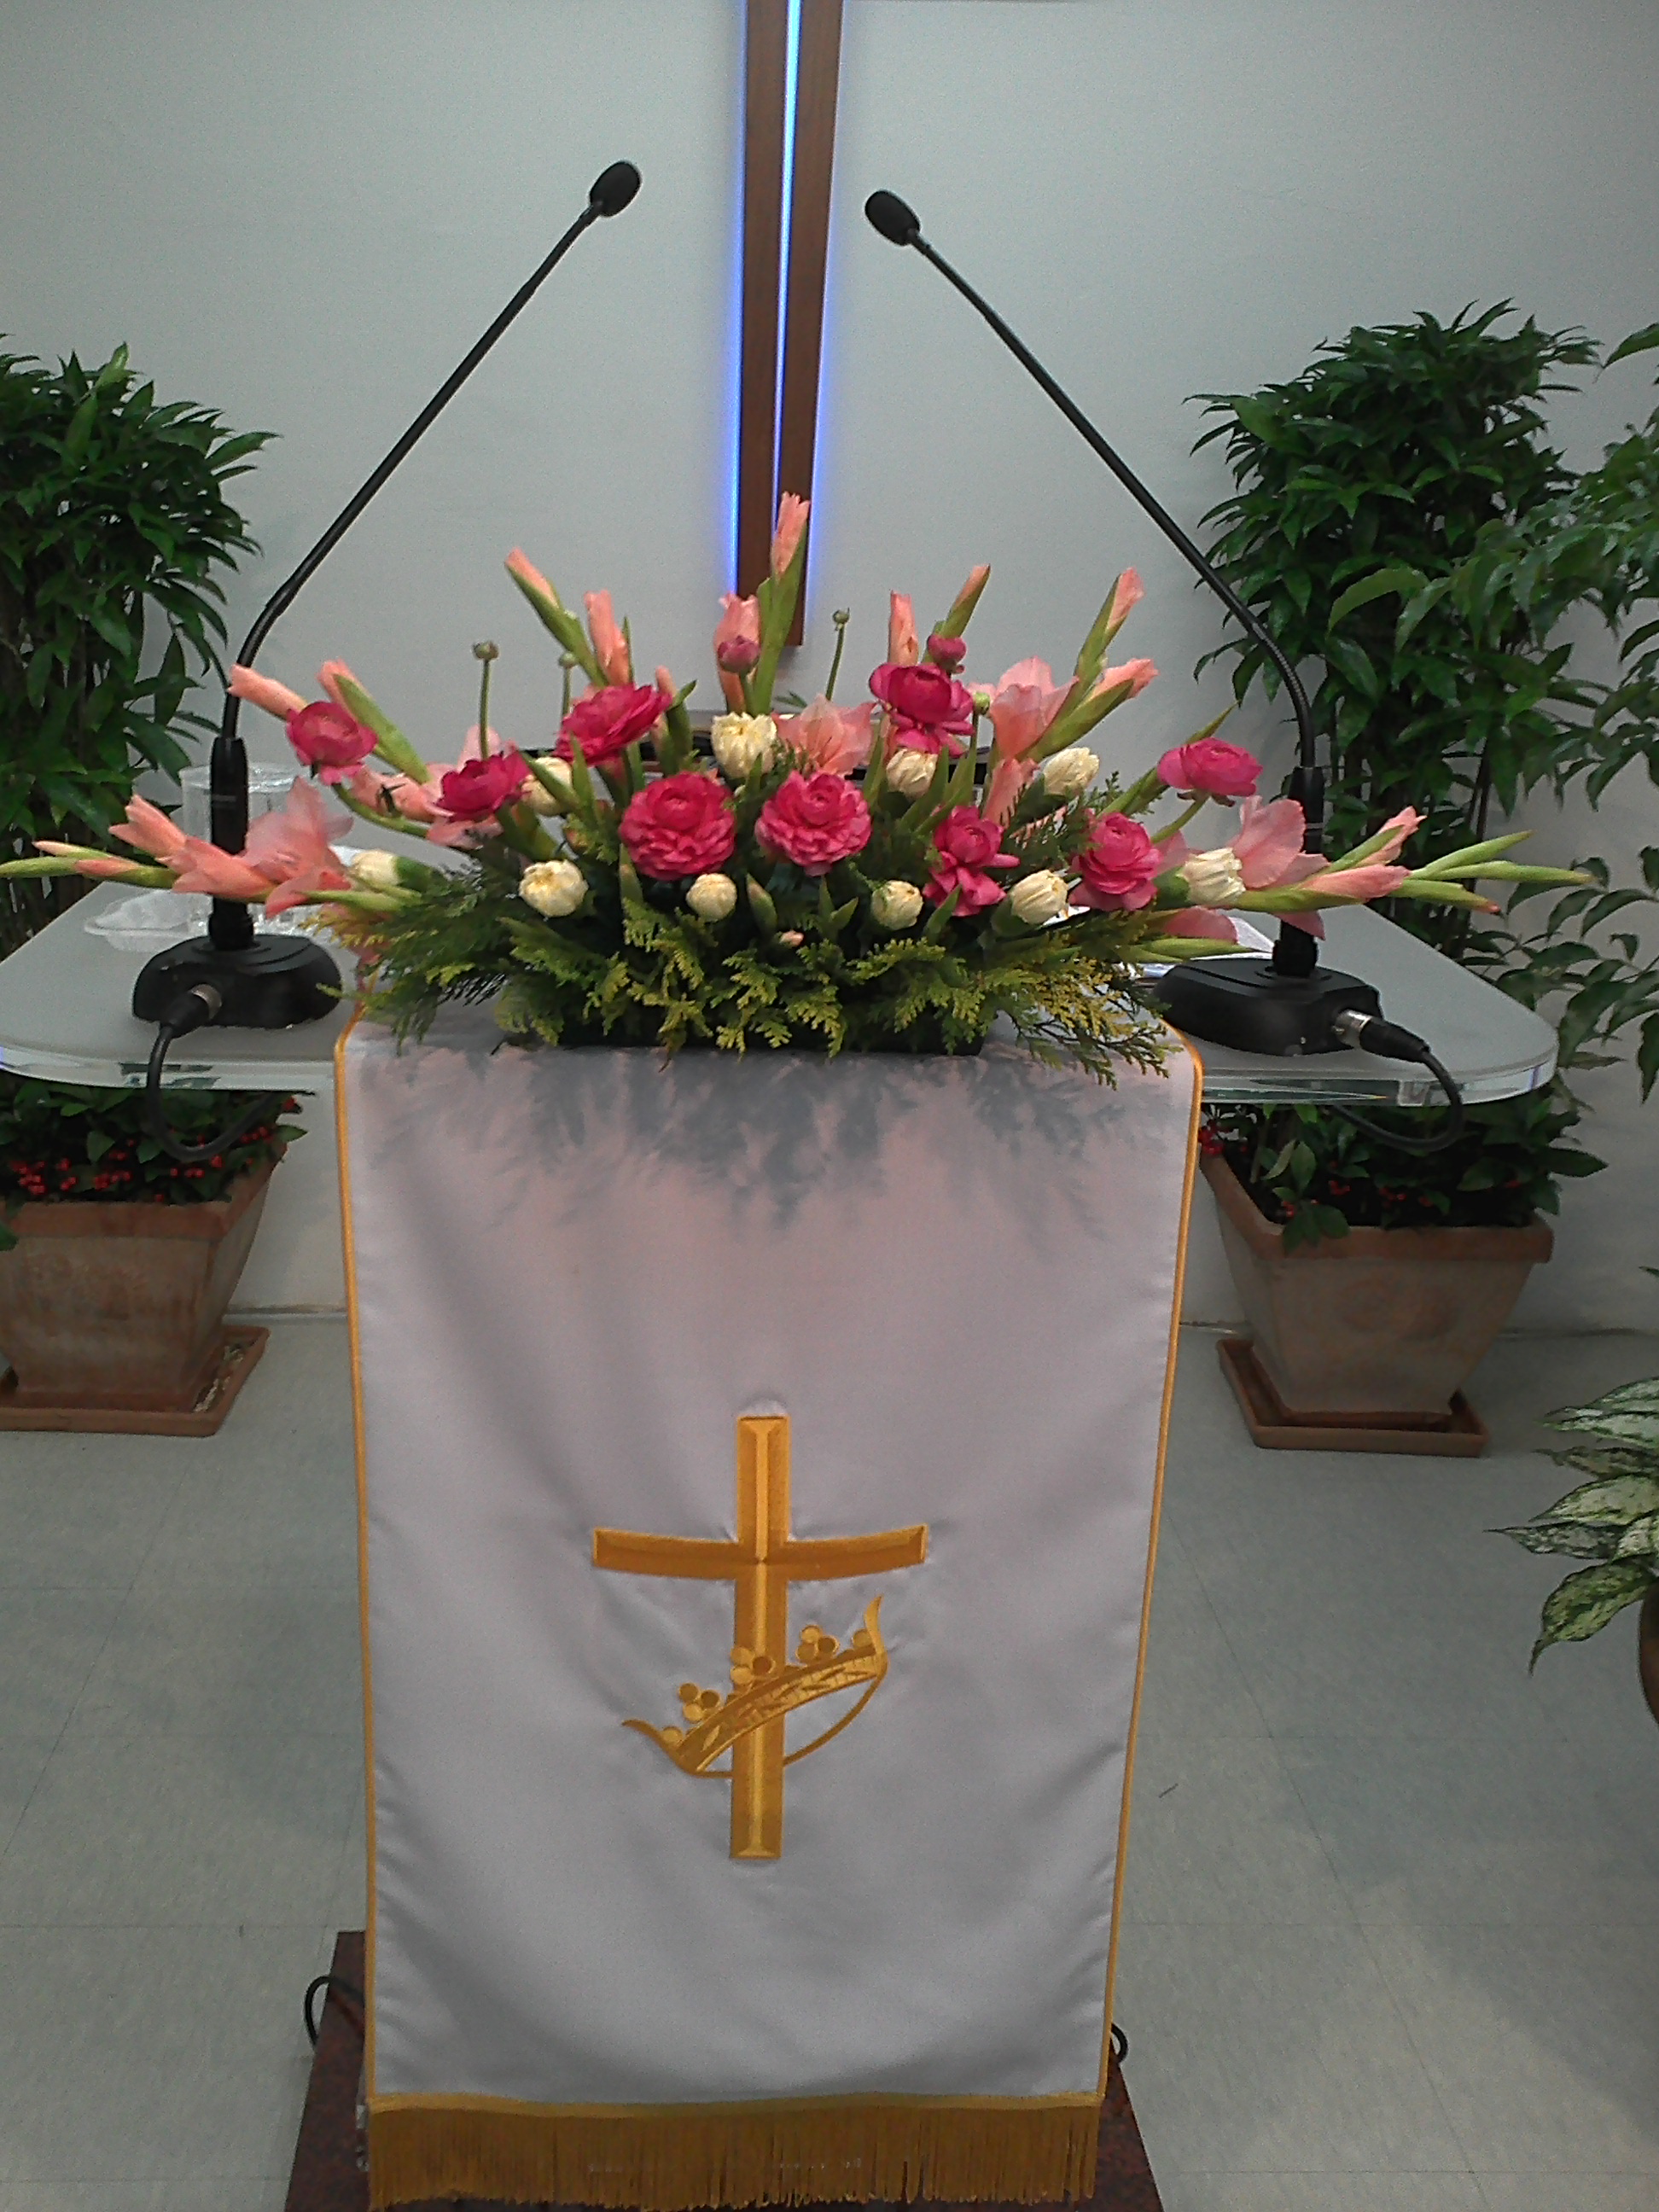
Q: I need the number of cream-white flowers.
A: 10